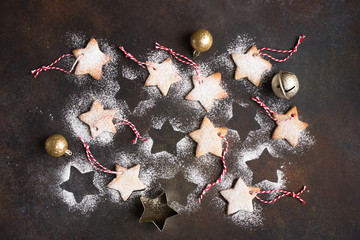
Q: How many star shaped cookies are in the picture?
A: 9